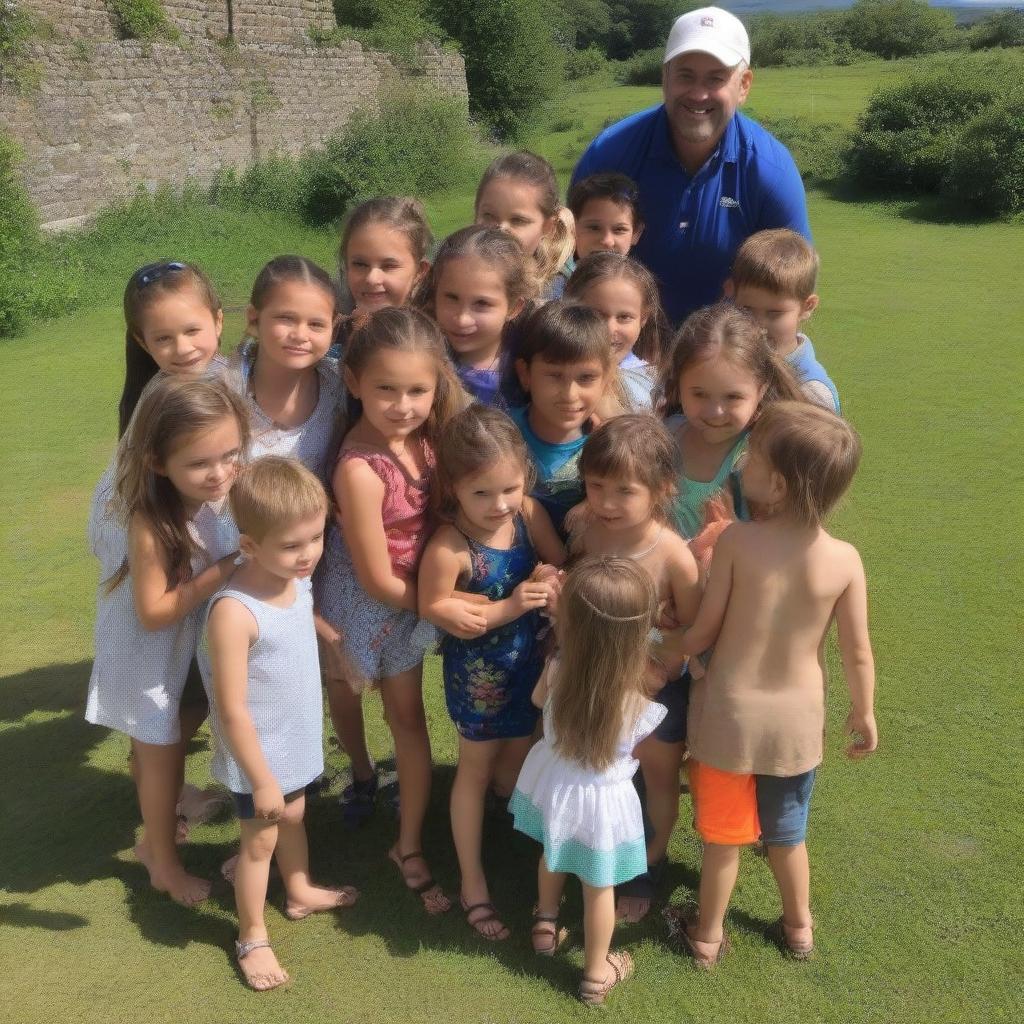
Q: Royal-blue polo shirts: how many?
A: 1